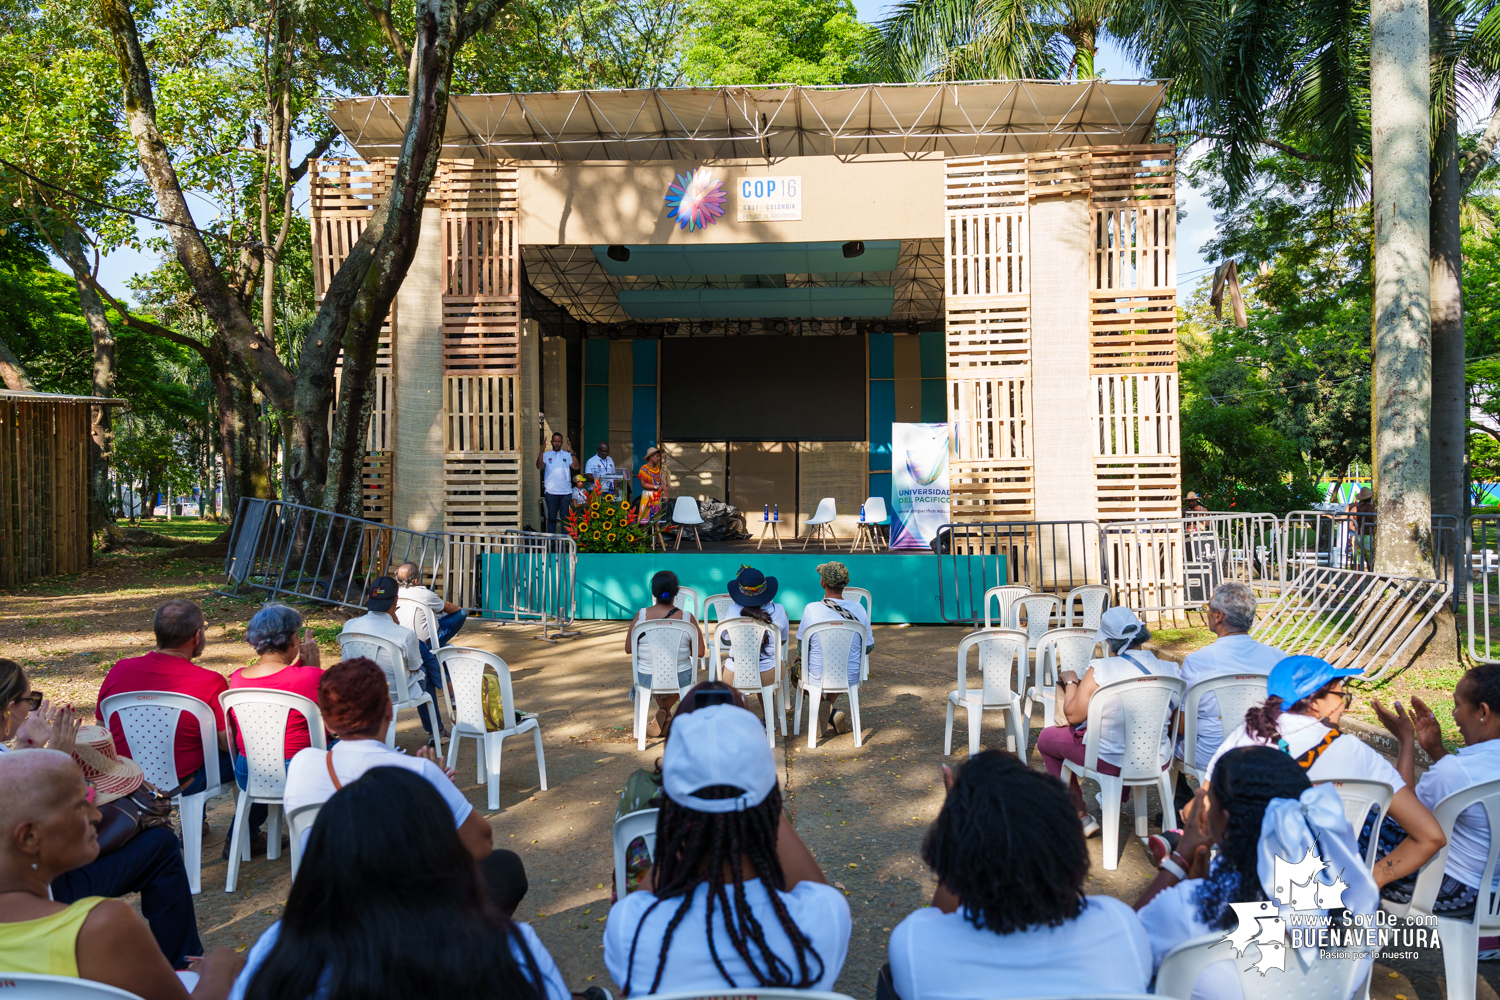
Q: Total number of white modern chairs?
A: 3